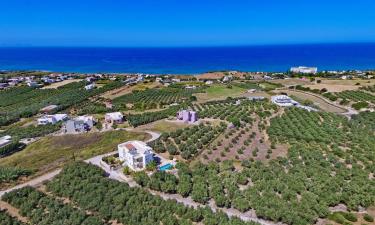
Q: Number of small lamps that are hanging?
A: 0